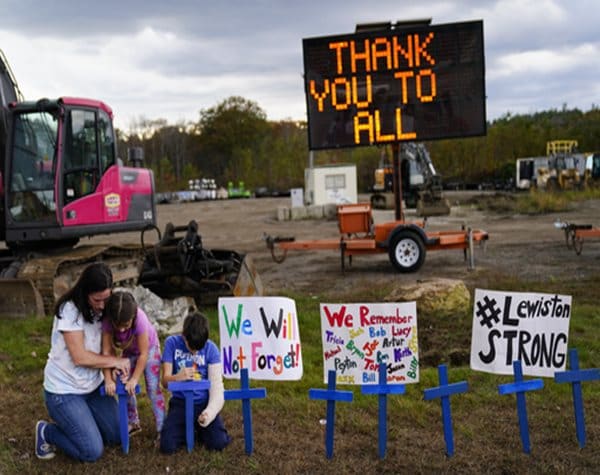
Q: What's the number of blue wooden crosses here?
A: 8